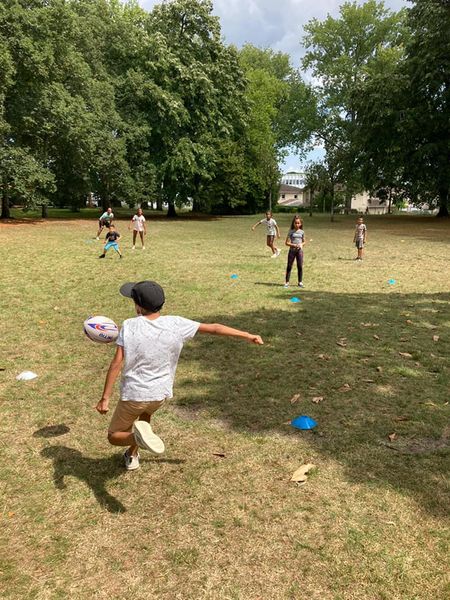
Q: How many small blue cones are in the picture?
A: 4